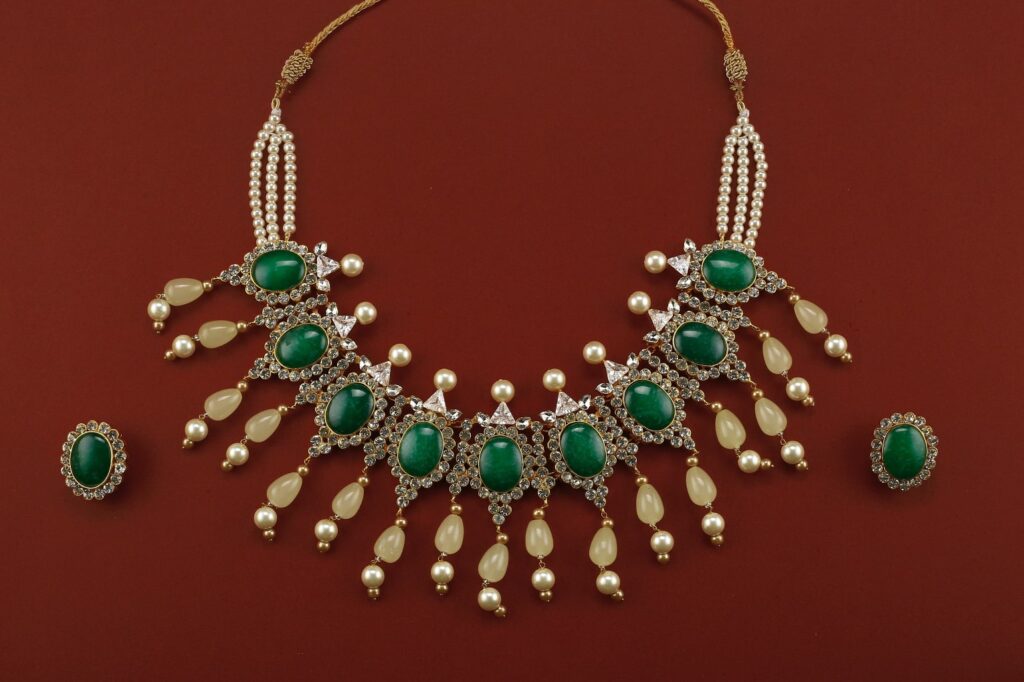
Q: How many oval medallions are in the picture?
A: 11